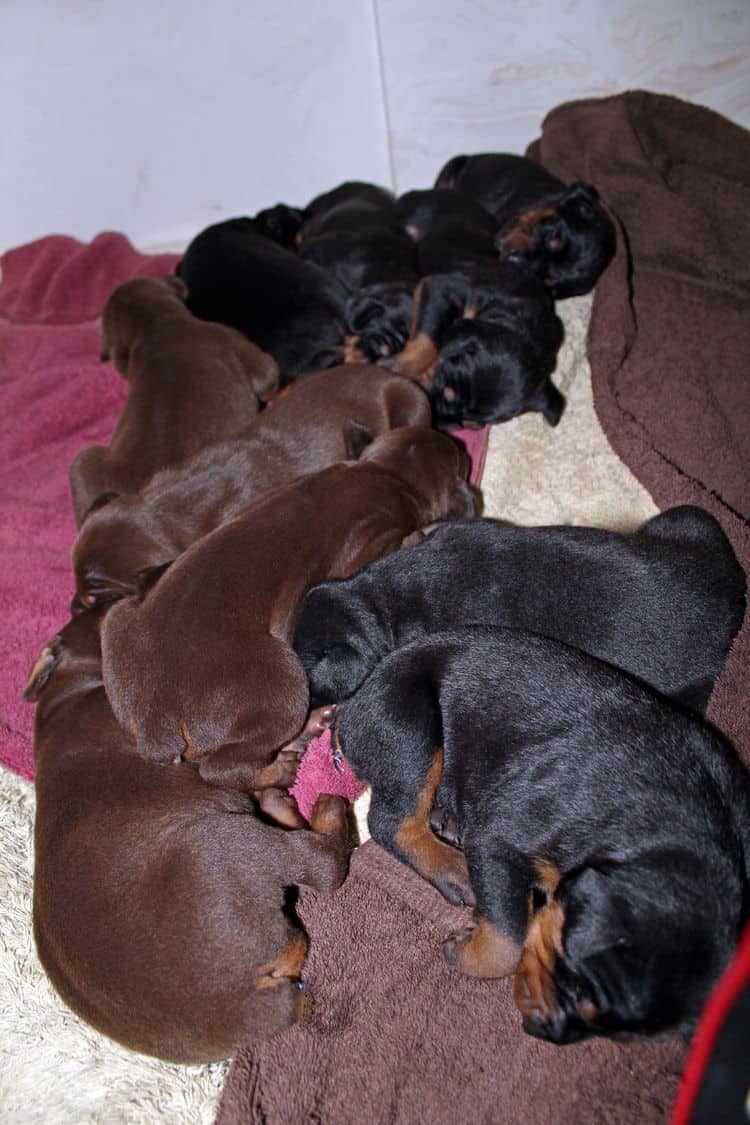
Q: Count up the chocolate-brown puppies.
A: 4